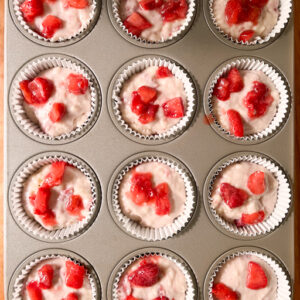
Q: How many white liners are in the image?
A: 12